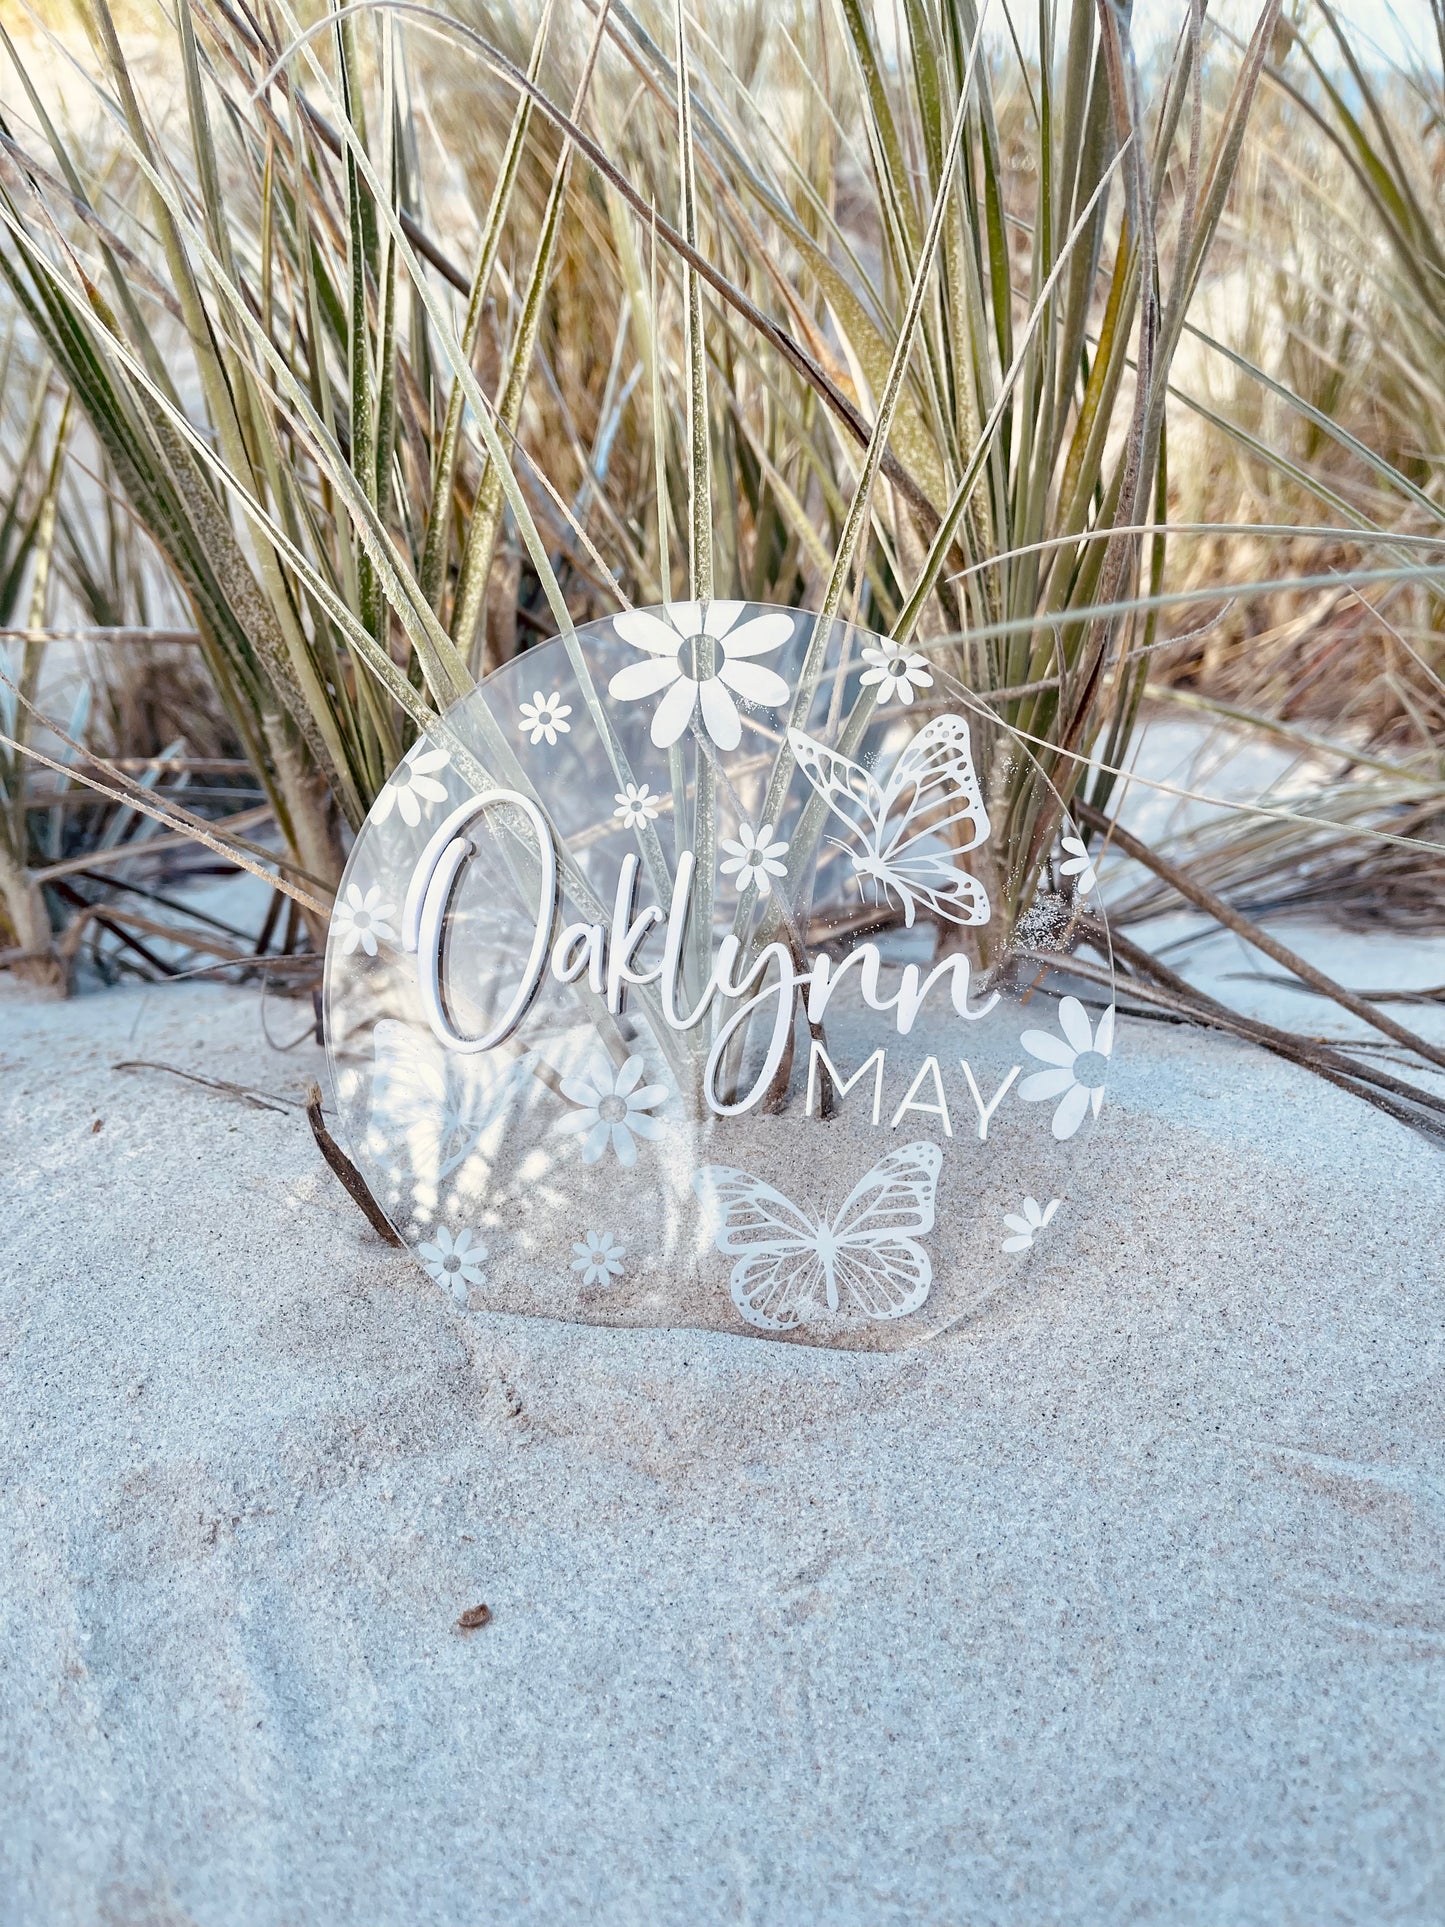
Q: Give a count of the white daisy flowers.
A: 13